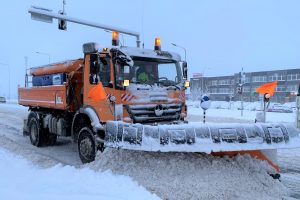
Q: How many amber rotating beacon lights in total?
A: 2